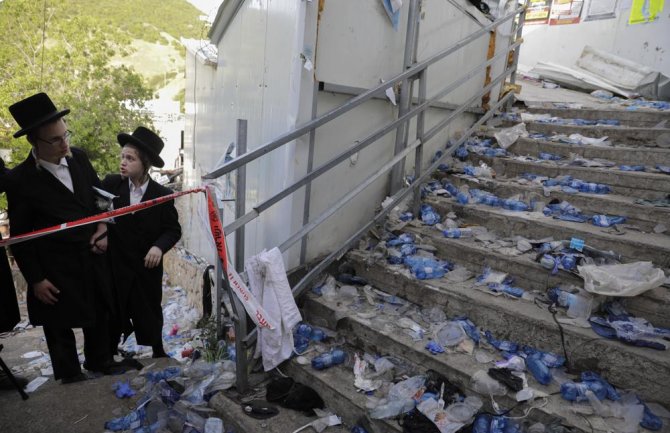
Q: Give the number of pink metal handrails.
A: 0